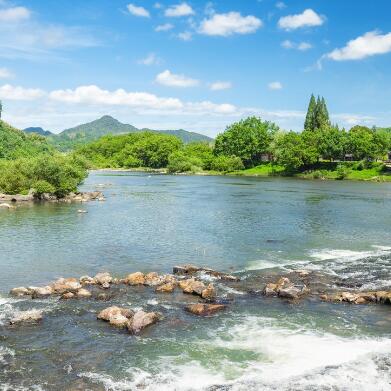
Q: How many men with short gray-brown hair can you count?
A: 0